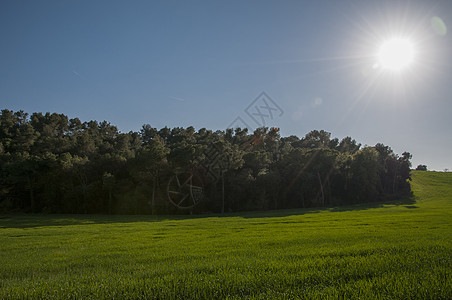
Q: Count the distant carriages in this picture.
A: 0